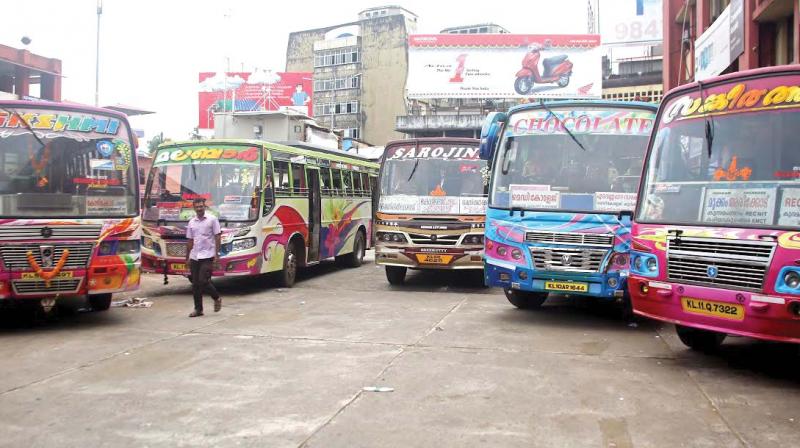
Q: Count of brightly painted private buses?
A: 5